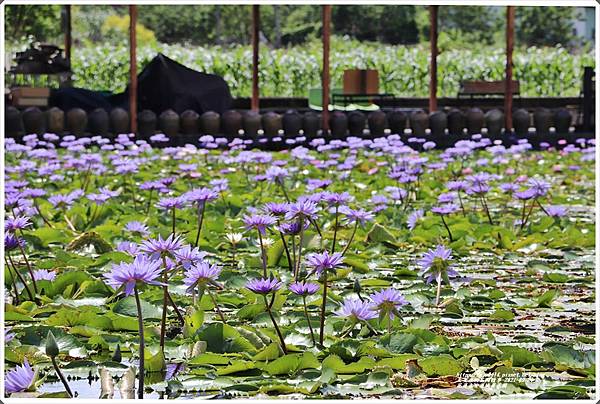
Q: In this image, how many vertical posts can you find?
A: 6